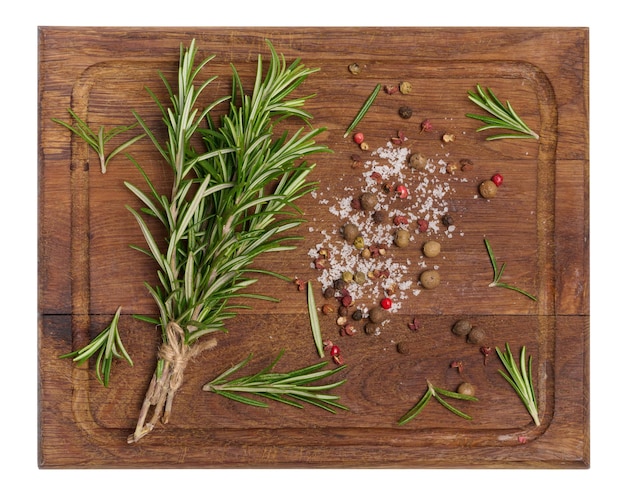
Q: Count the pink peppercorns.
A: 5